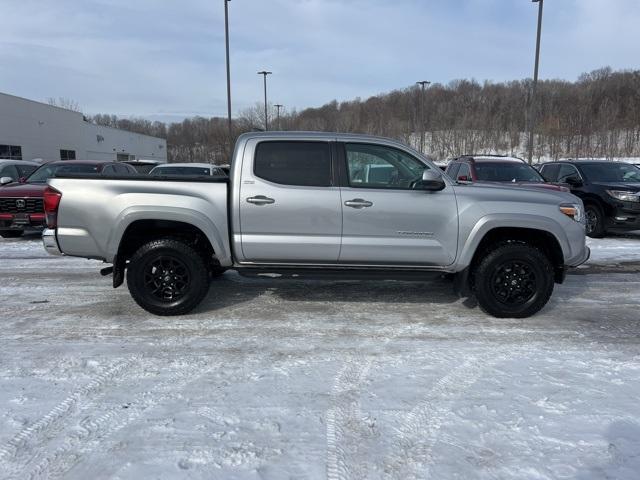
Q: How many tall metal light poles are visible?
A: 5